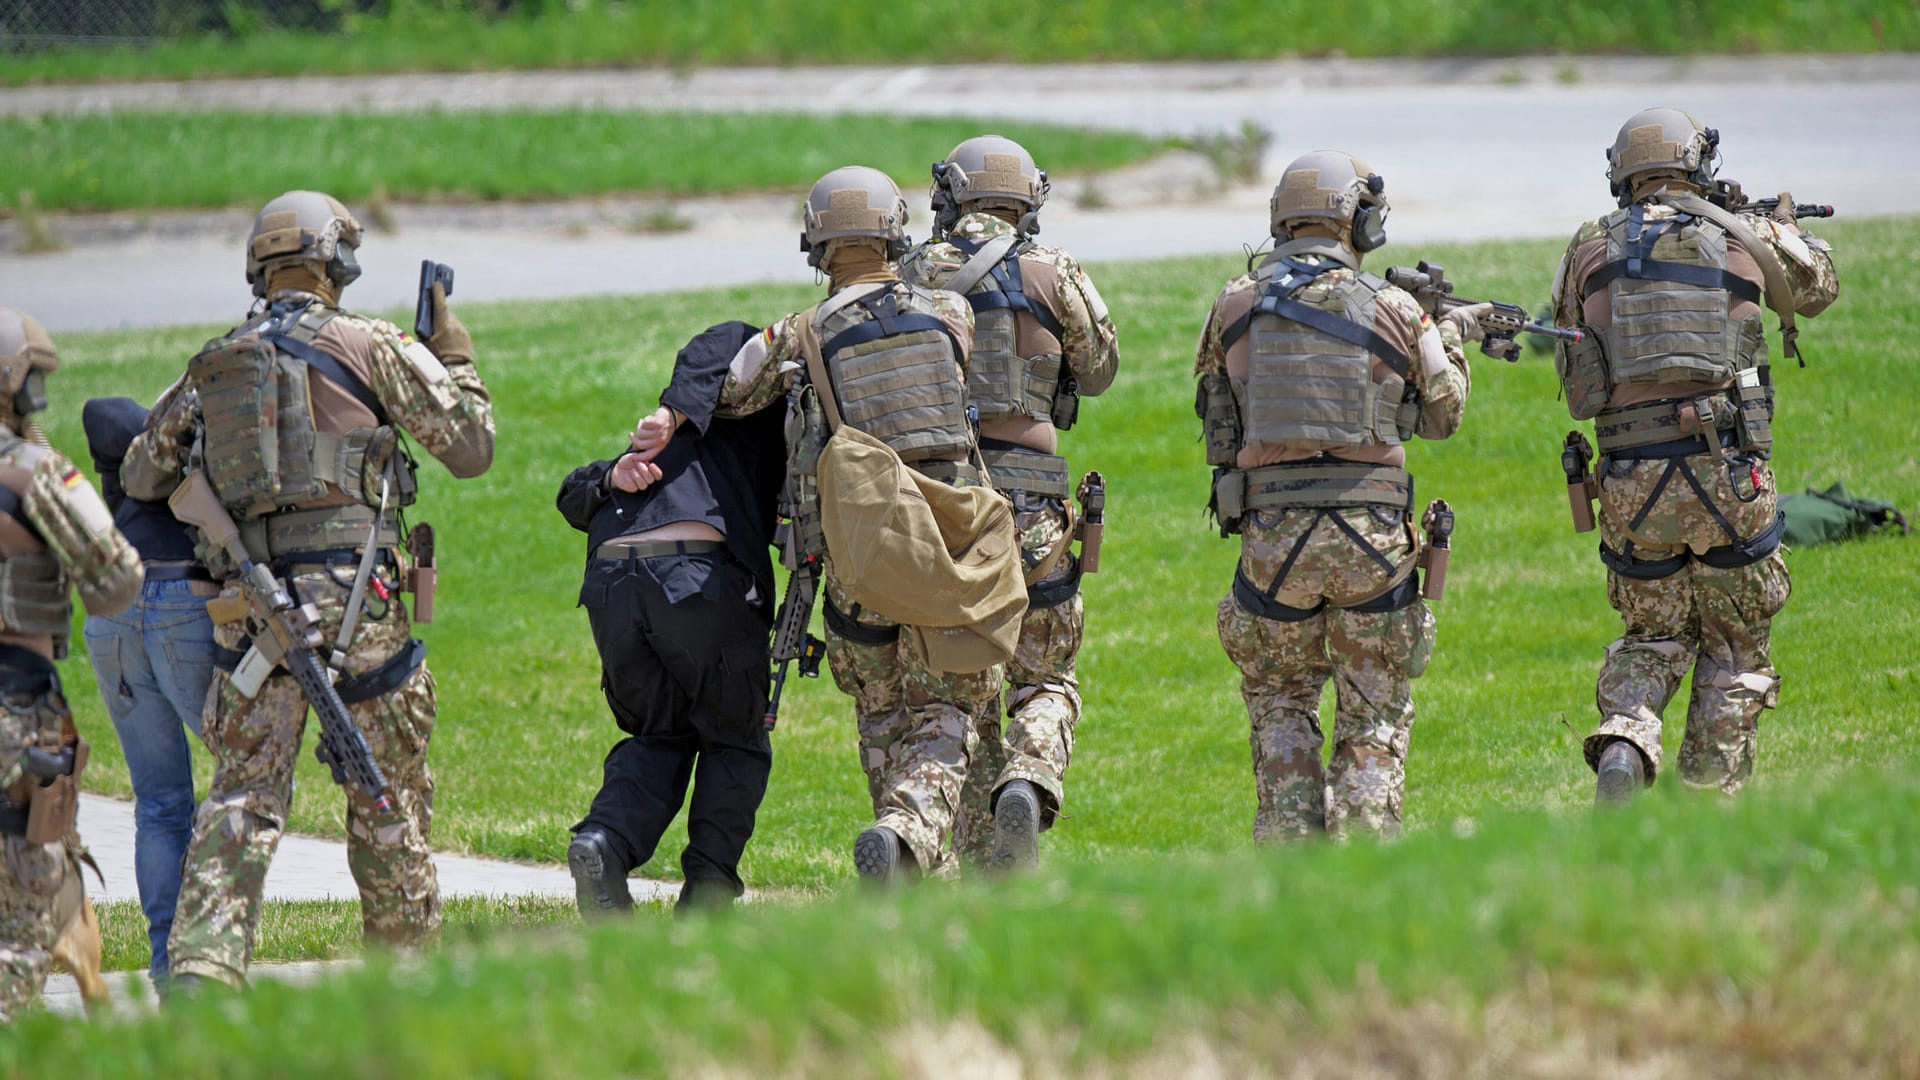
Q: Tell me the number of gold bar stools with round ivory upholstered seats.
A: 0